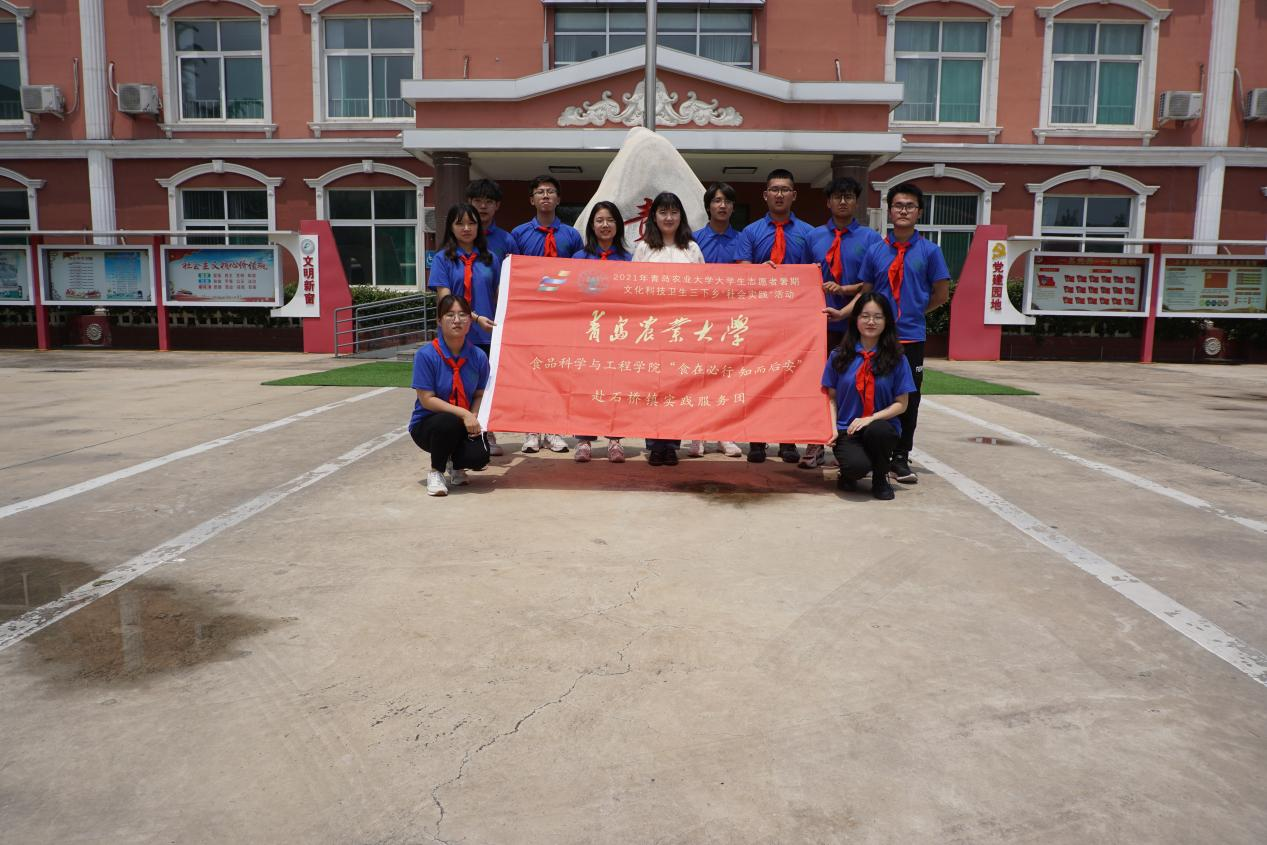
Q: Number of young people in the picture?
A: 11